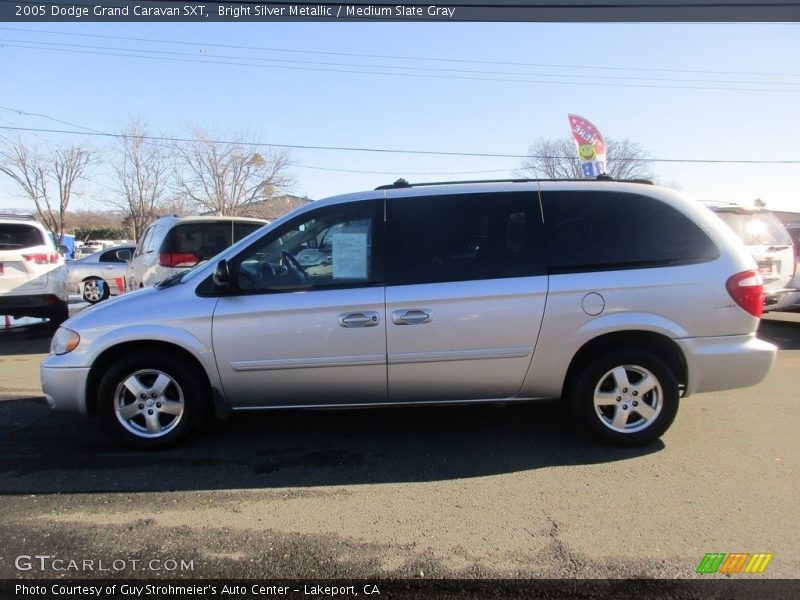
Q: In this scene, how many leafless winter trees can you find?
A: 4